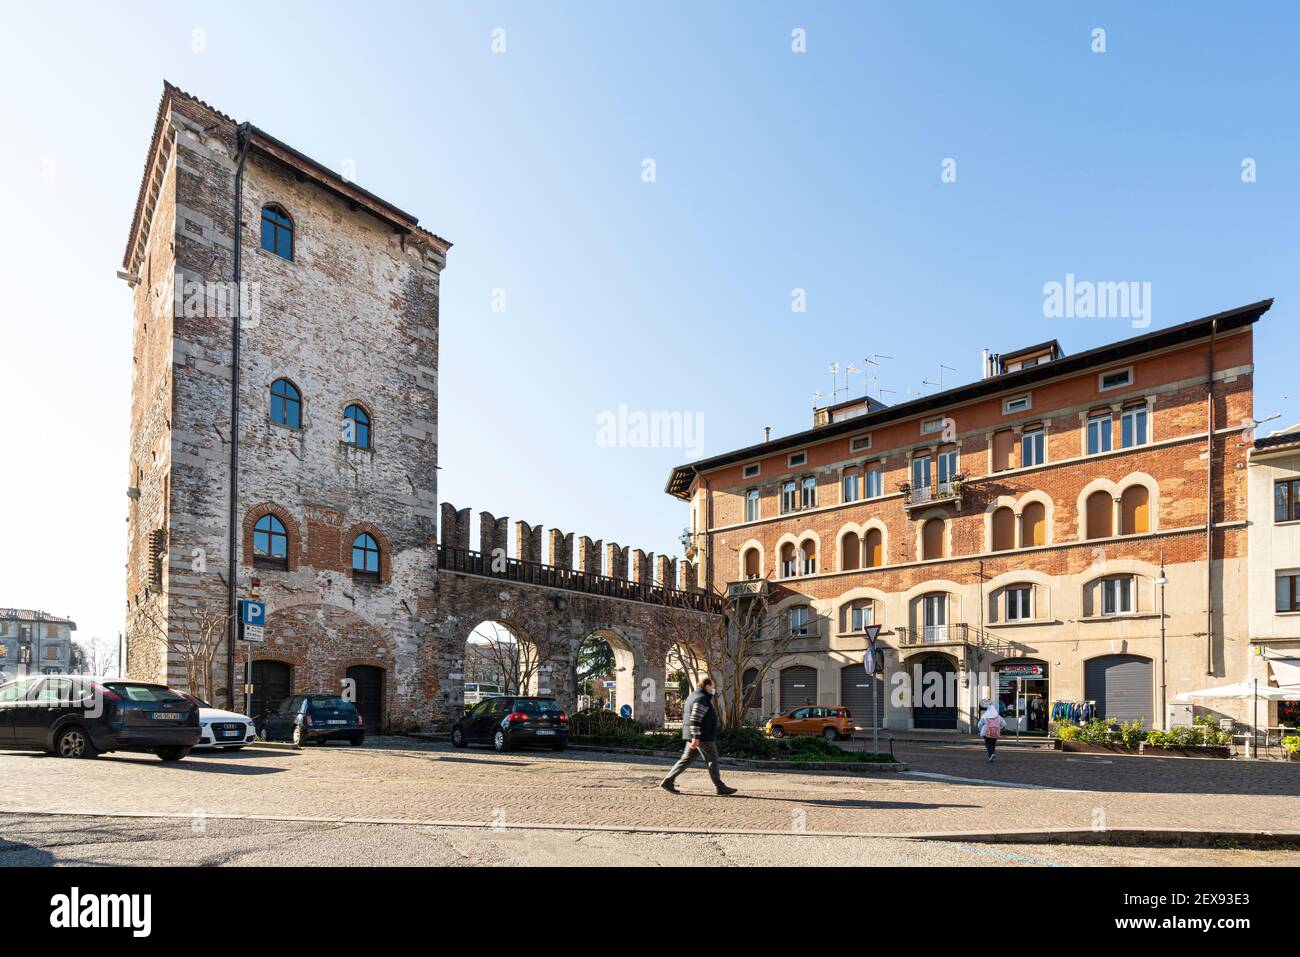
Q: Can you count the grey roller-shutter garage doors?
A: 3